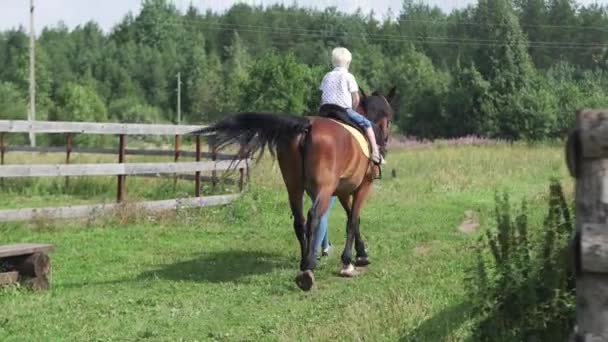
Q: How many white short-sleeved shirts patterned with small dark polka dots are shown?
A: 1